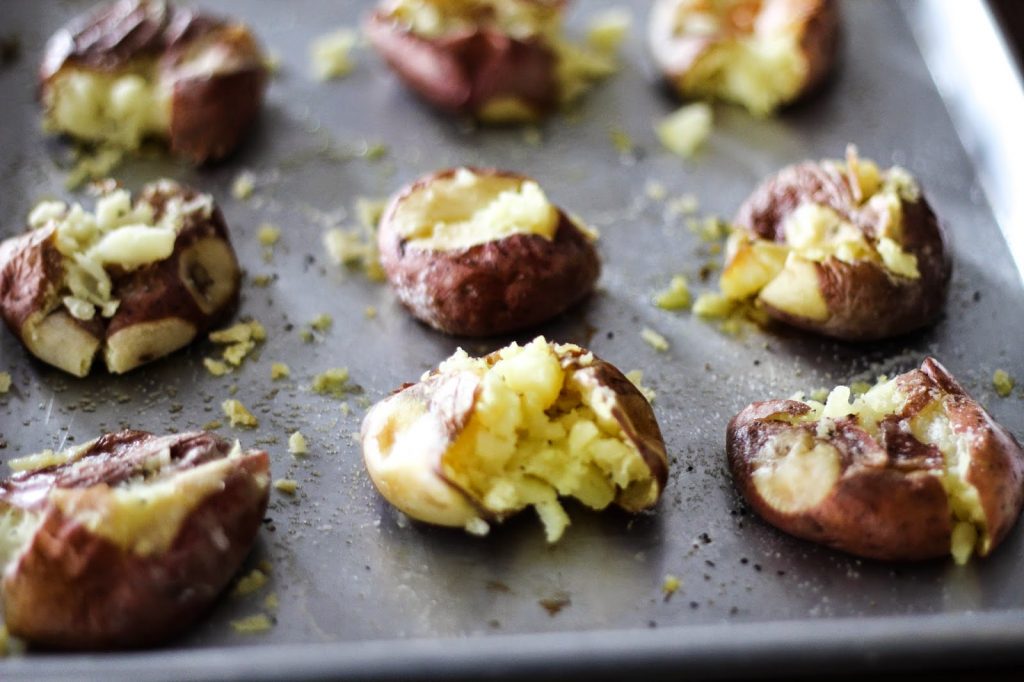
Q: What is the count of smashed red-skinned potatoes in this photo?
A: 9